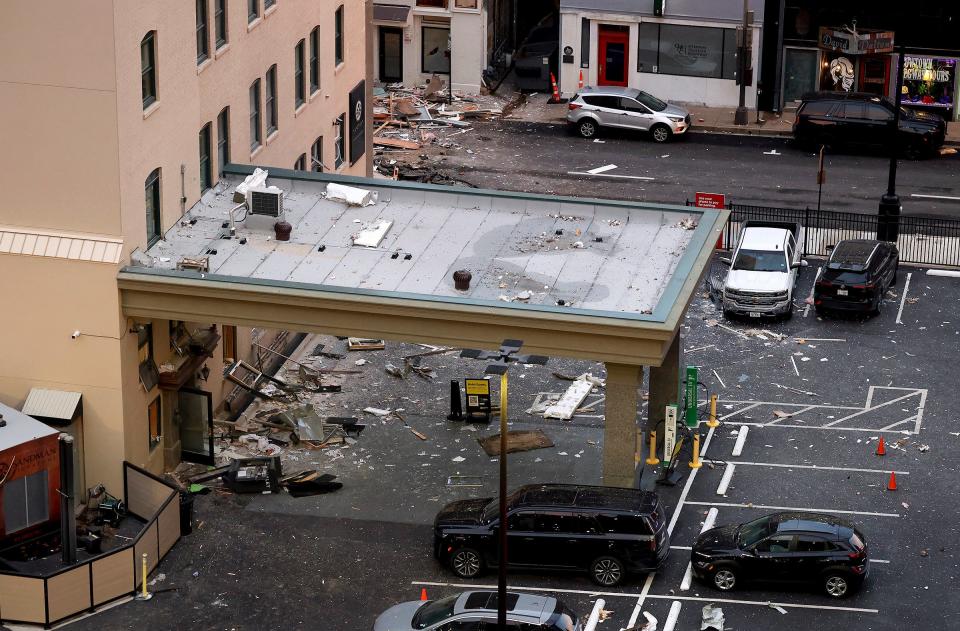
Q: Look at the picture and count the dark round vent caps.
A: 2